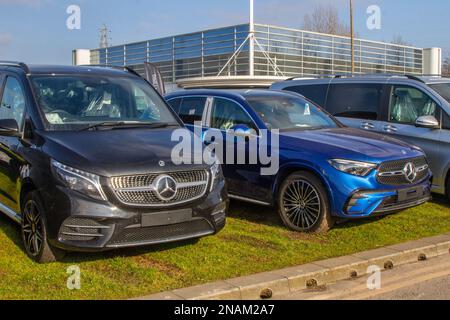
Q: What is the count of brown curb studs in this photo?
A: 5